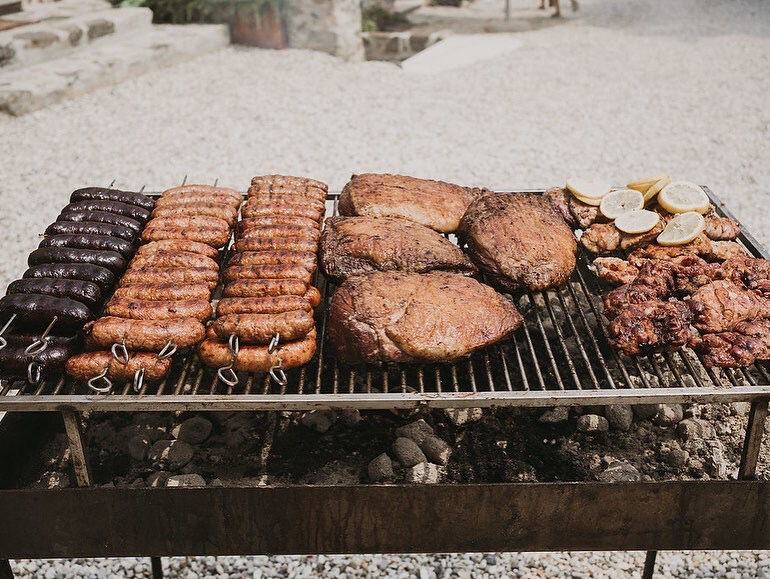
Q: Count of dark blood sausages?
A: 10